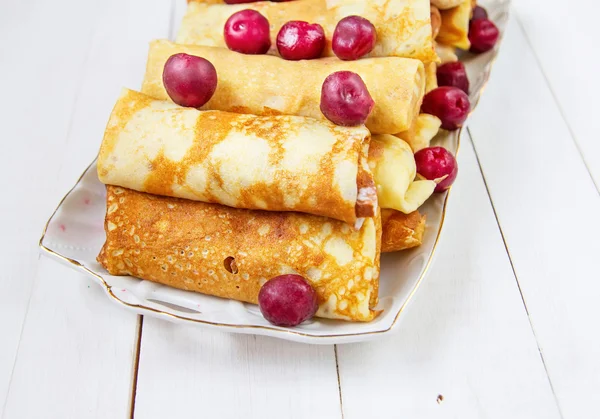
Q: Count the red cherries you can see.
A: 11